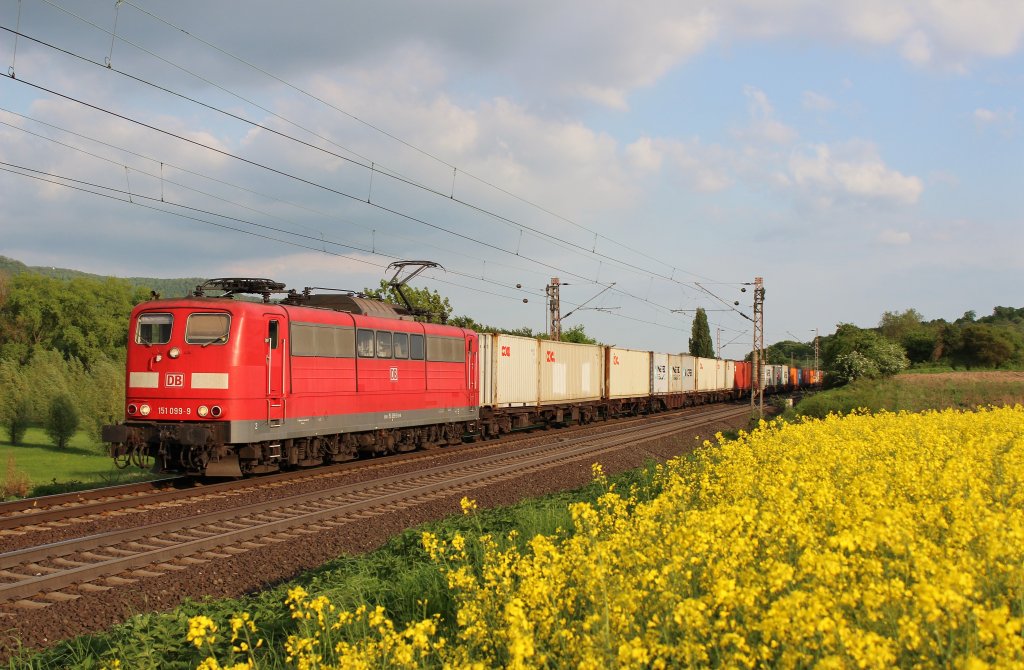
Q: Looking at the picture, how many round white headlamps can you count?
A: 3